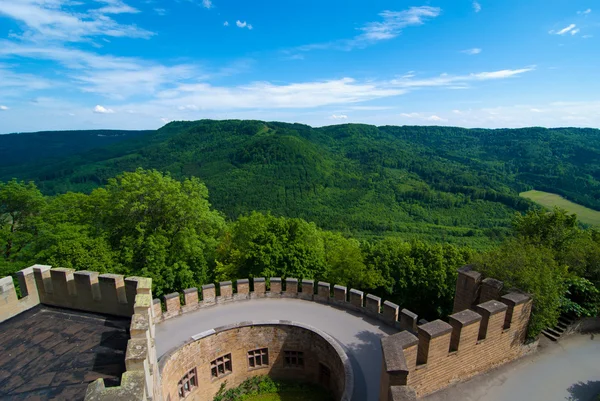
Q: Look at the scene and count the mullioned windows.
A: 4